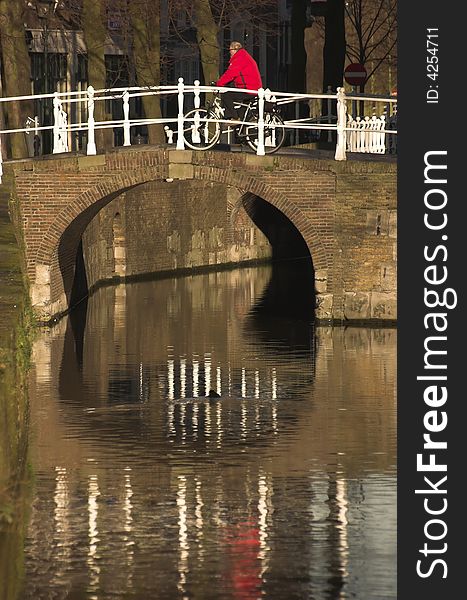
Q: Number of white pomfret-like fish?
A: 0